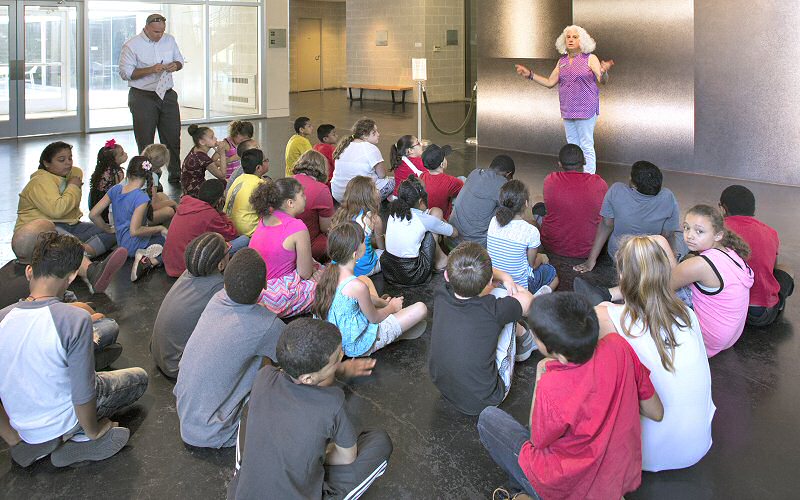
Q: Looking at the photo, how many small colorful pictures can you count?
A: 0